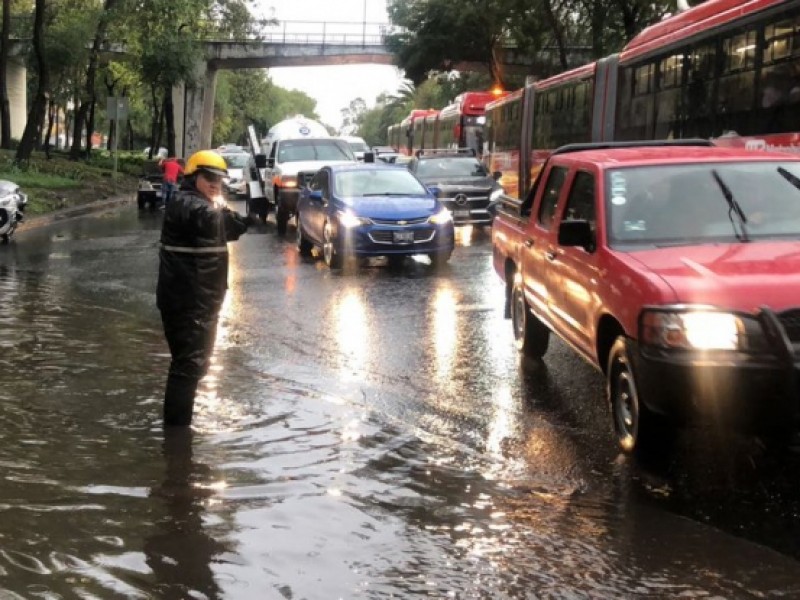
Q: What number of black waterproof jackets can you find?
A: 1